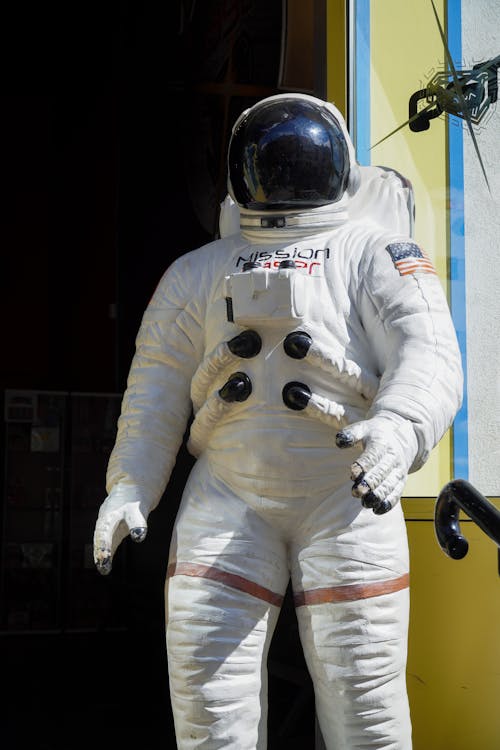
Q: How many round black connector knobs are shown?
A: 4